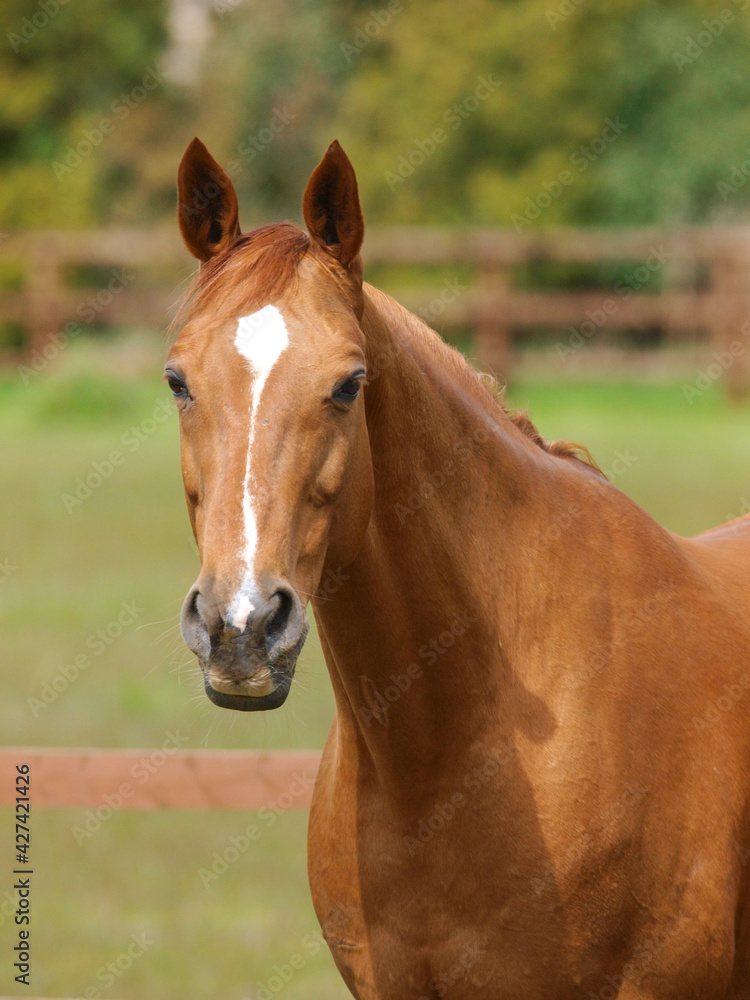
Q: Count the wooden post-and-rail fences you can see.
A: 2